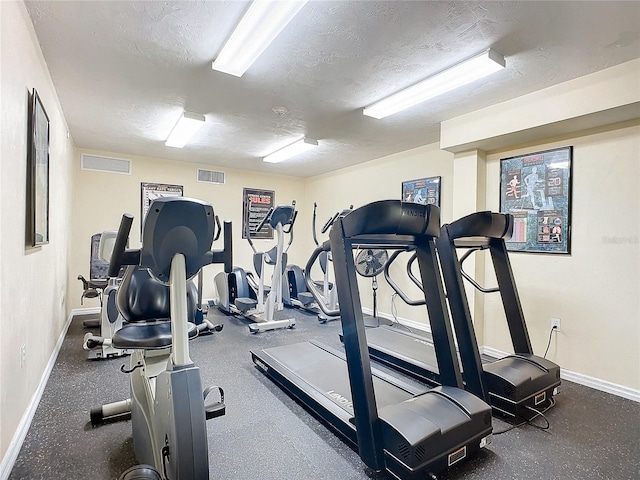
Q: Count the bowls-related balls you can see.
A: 0